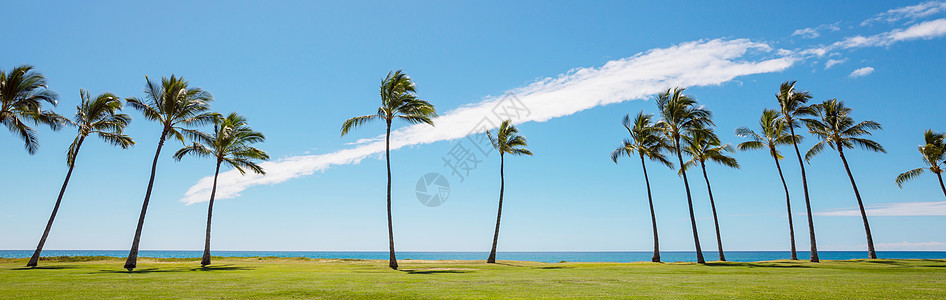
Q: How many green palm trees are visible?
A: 13